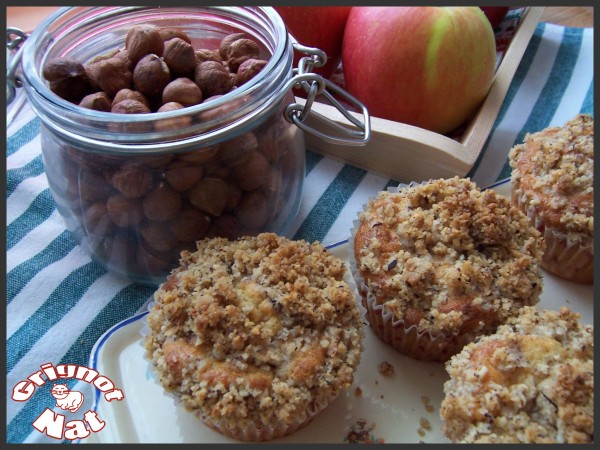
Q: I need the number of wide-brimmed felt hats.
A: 0